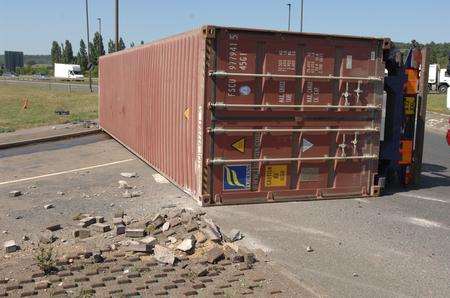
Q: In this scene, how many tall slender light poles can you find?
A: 5